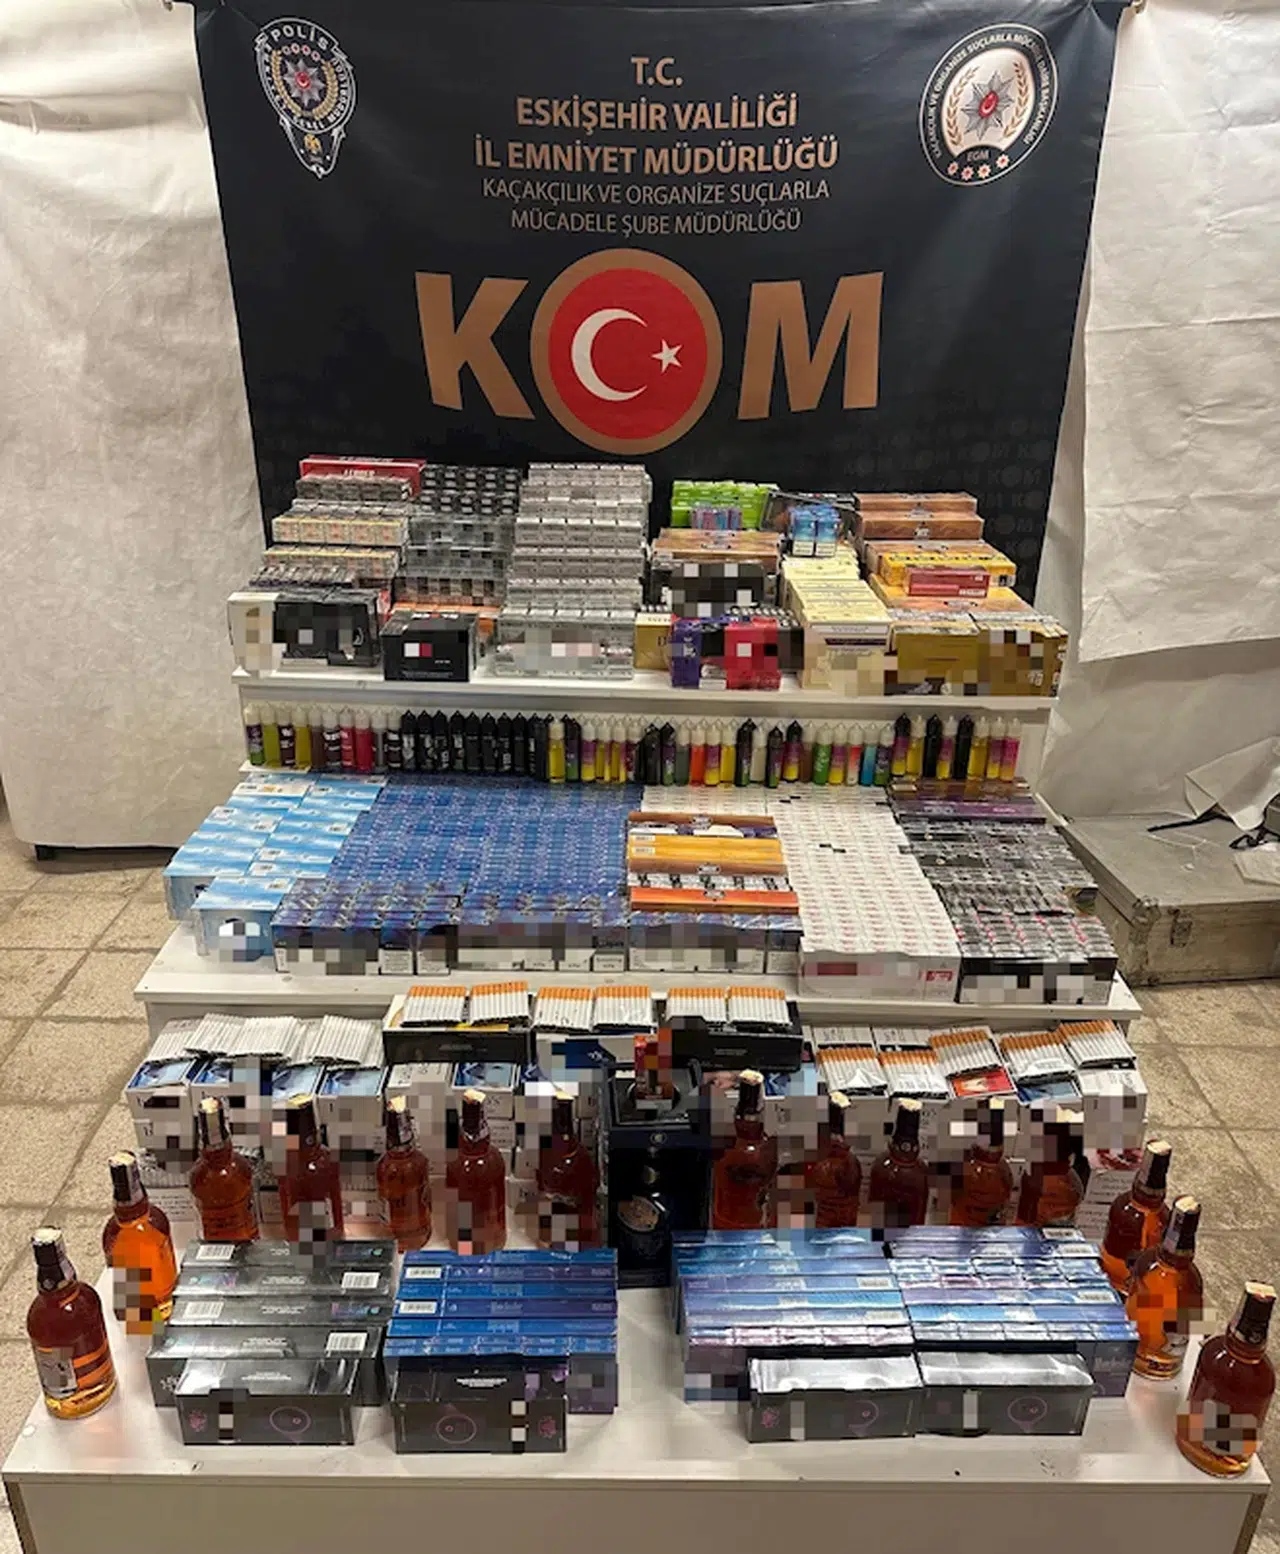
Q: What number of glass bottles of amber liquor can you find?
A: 15